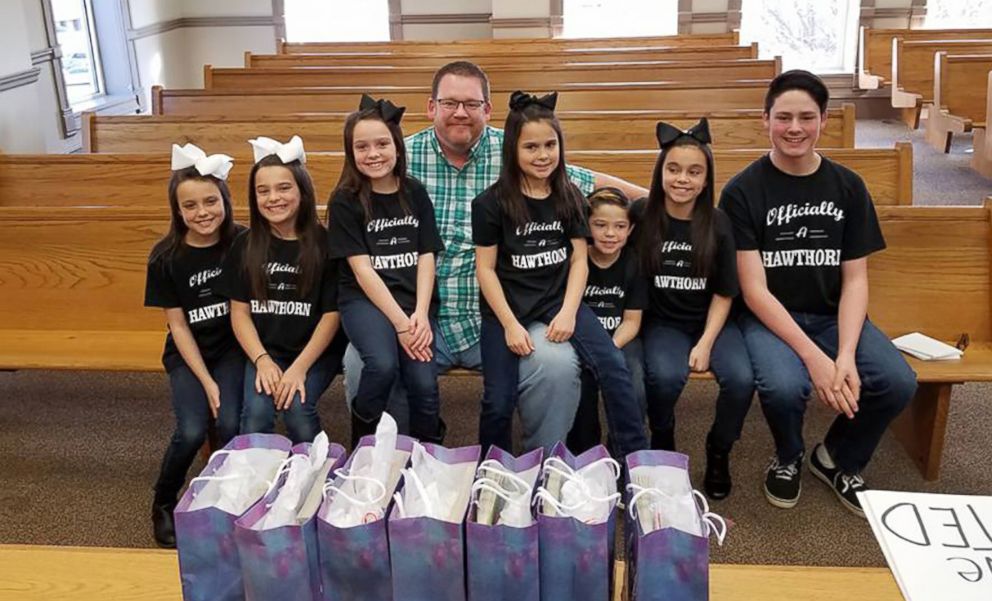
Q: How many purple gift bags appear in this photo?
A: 7